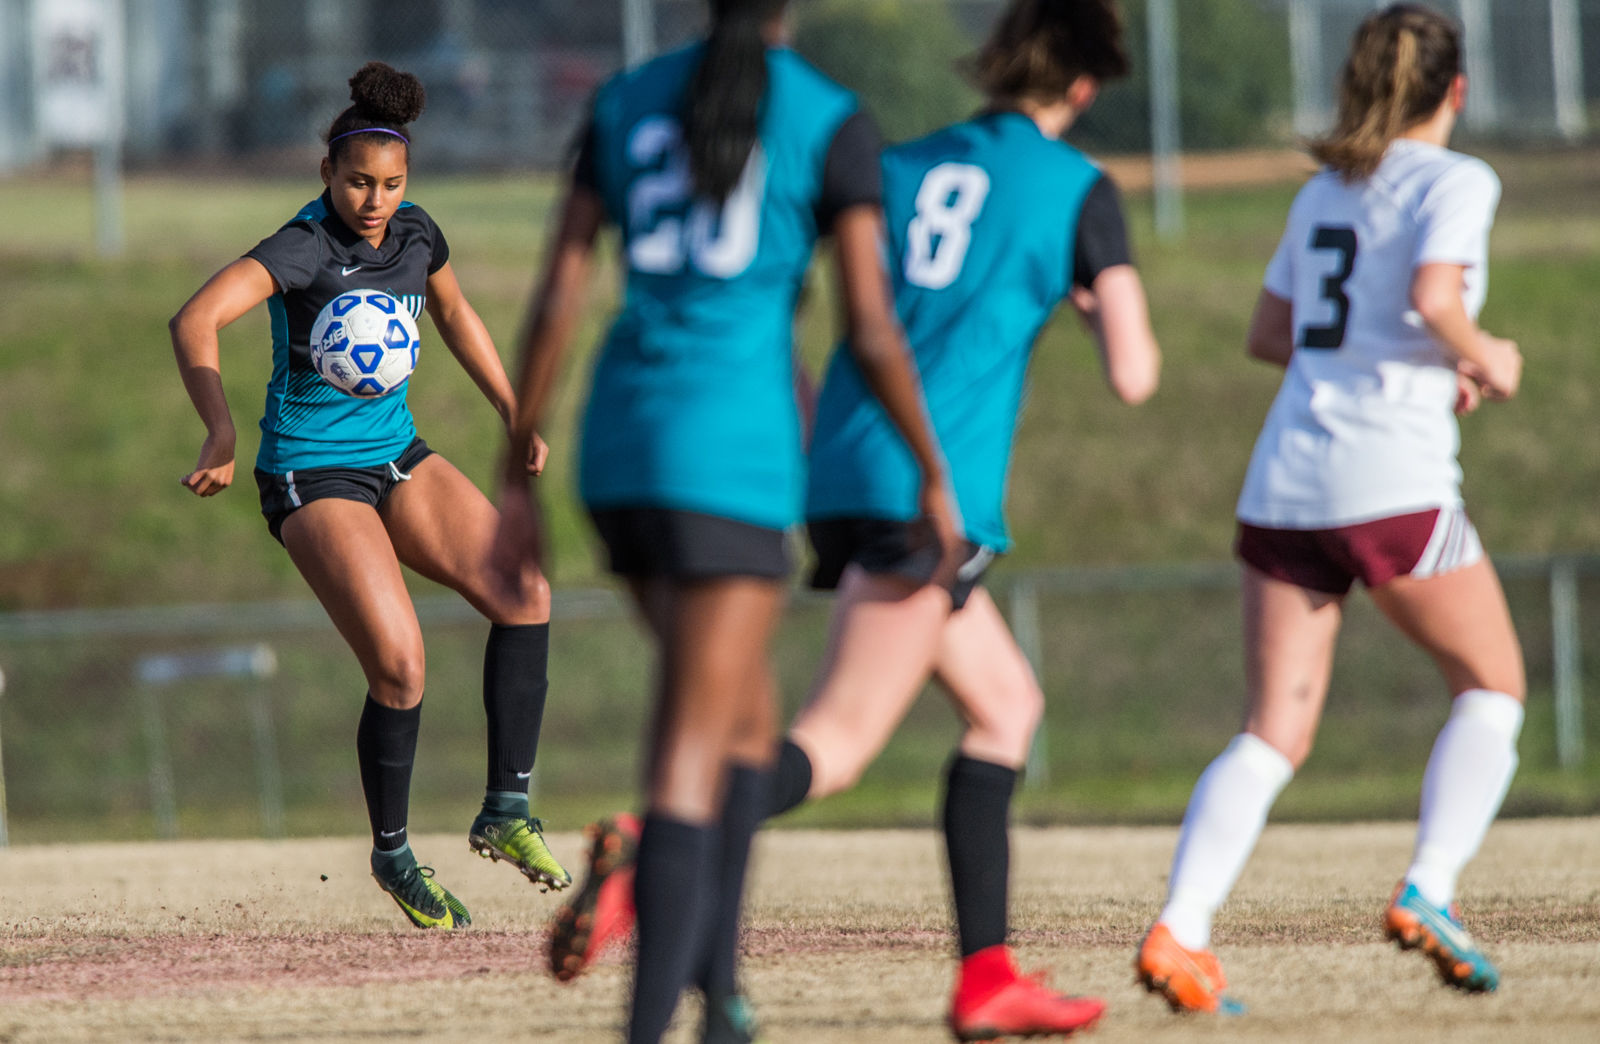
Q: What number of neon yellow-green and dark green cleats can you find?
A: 2